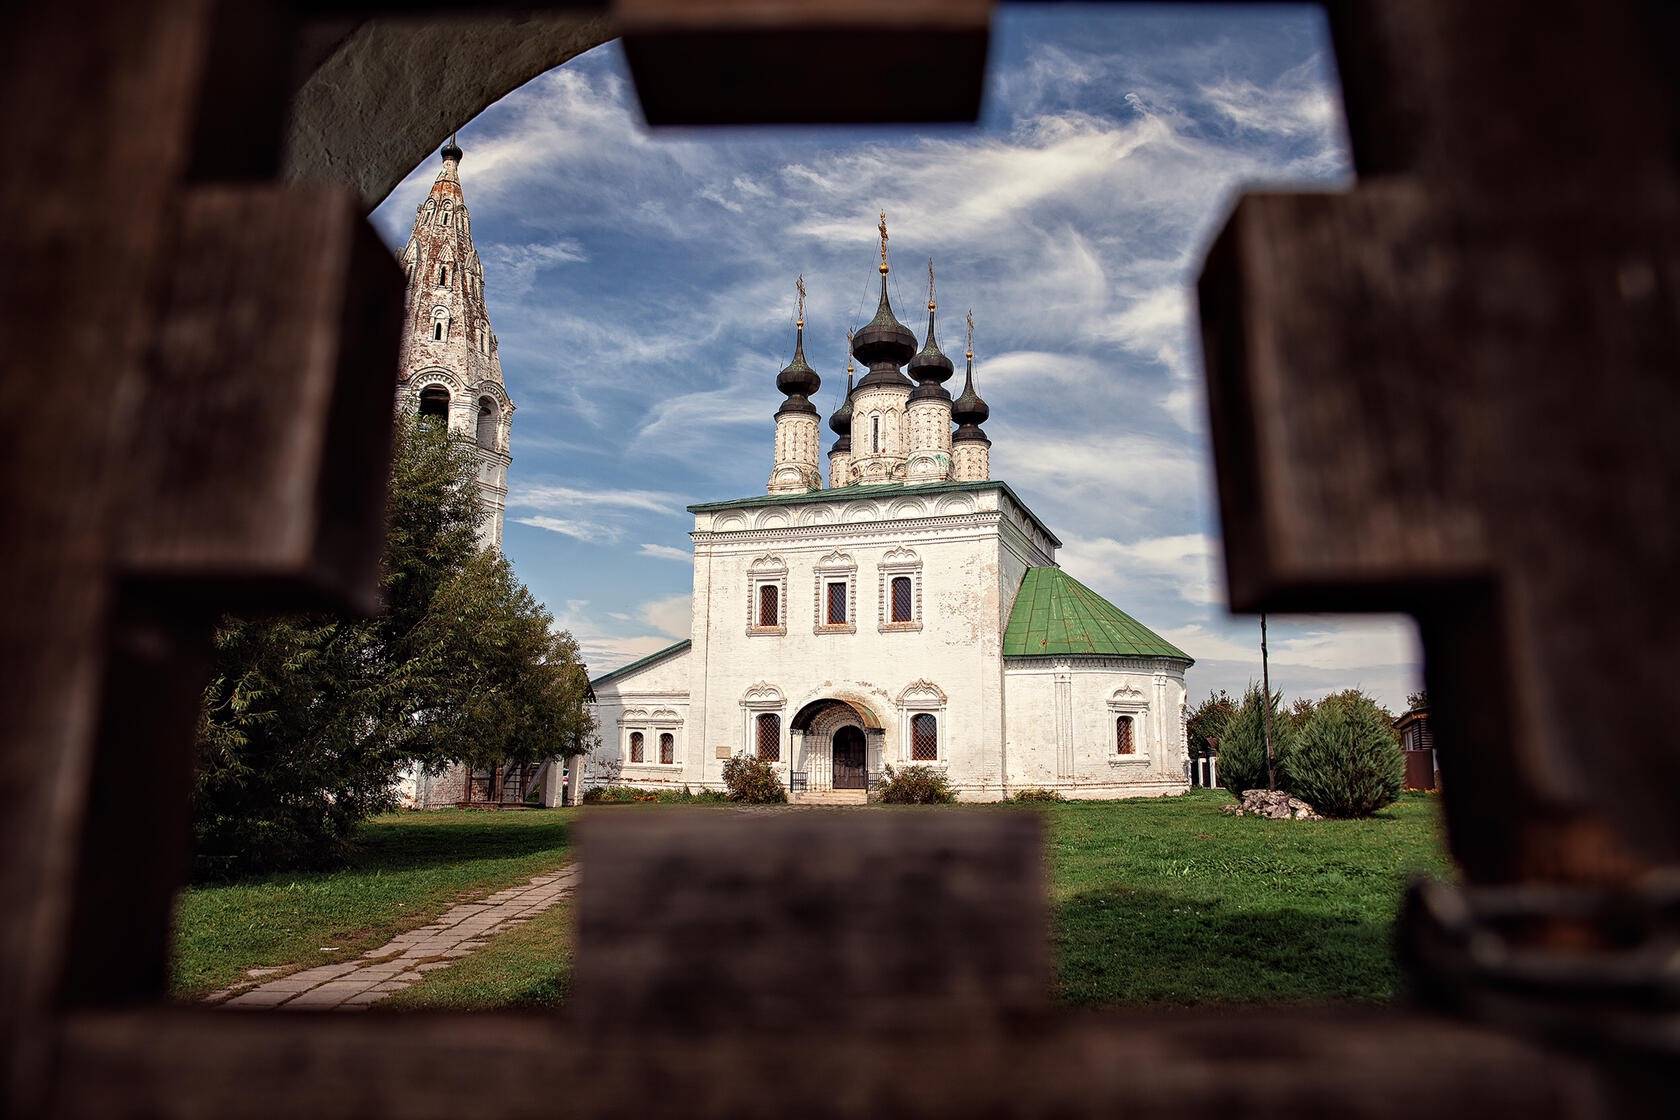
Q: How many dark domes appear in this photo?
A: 6